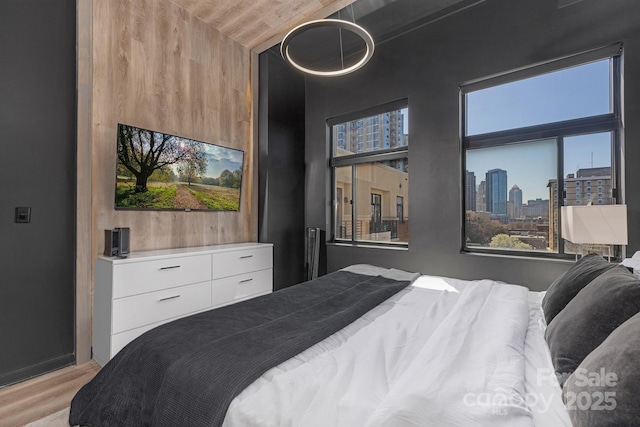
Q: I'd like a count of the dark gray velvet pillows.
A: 3